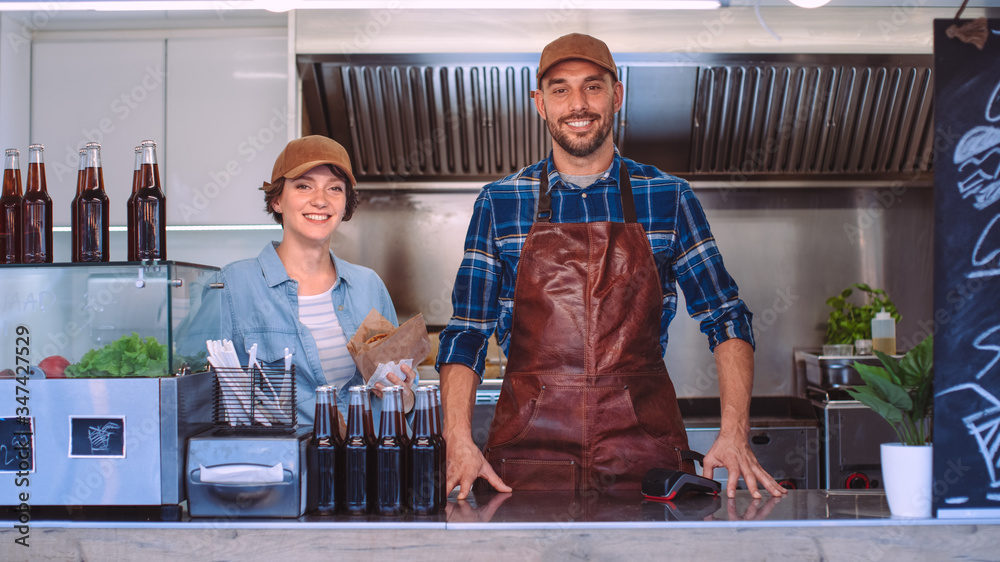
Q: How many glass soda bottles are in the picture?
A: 14